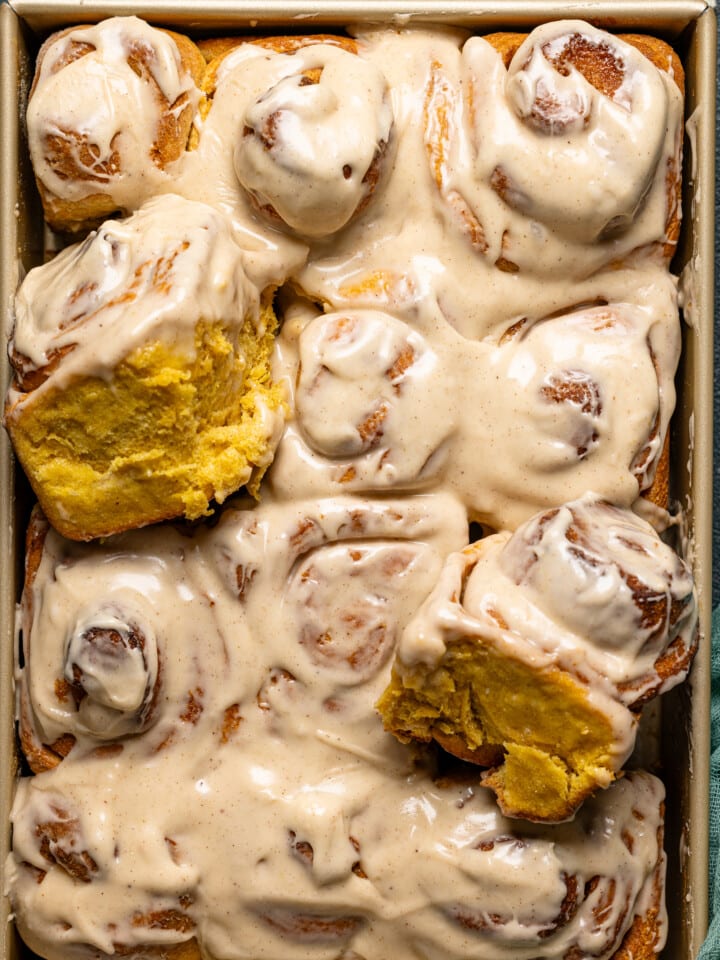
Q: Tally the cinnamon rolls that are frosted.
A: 12